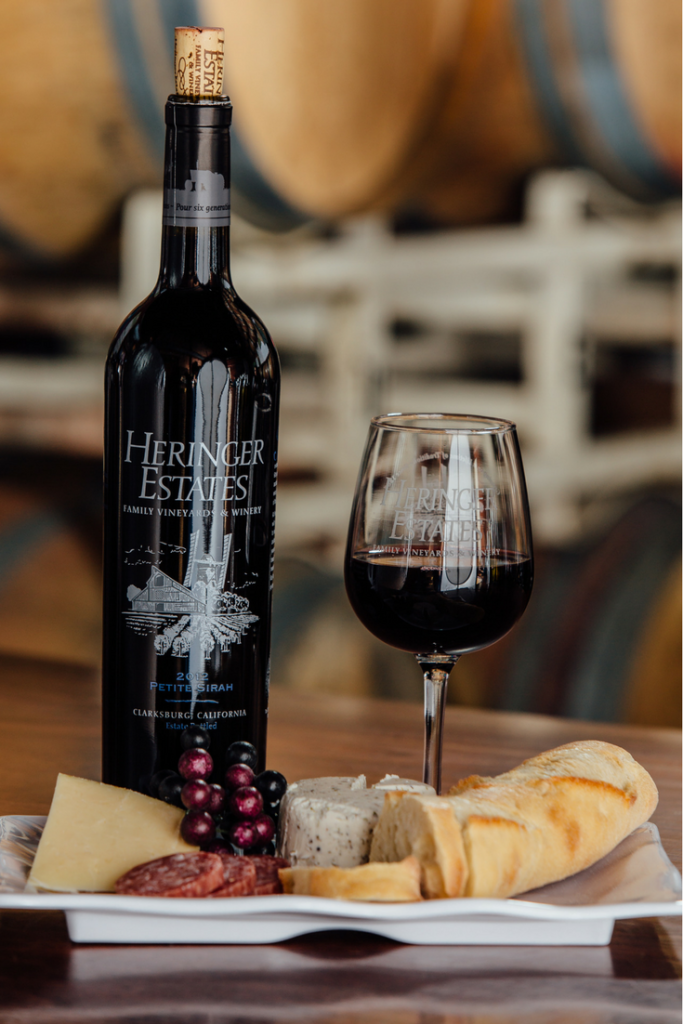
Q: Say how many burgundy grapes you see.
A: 9